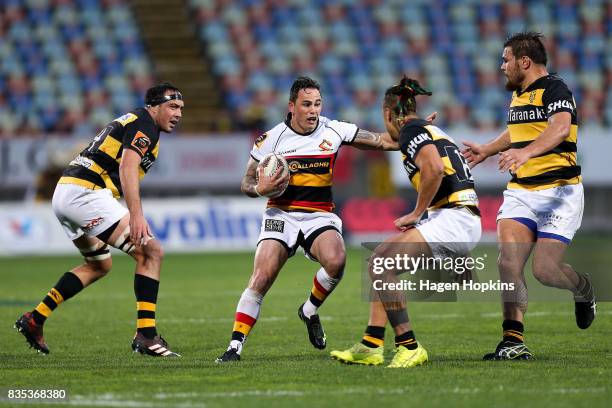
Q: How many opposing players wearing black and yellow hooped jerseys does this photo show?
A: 3